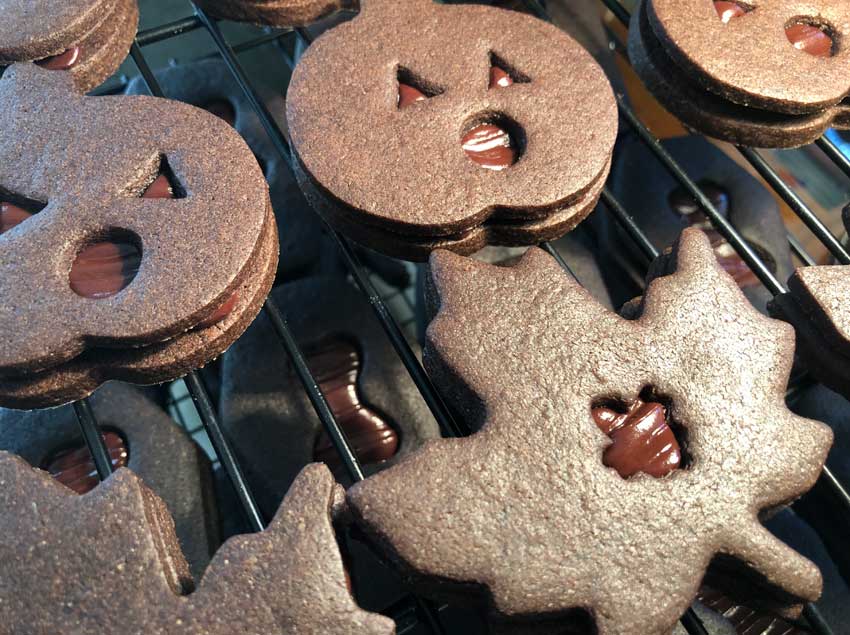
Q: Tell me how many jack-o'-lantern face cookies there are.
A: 3